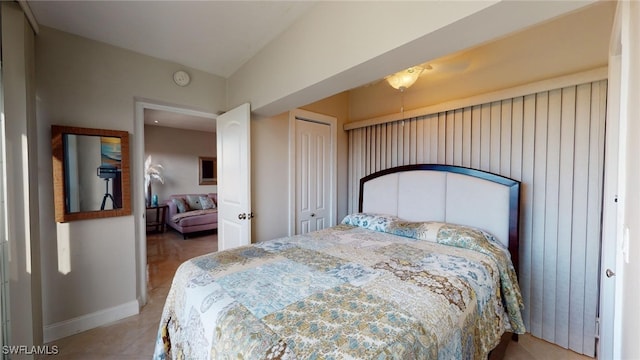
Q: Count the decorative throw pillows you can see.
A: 3